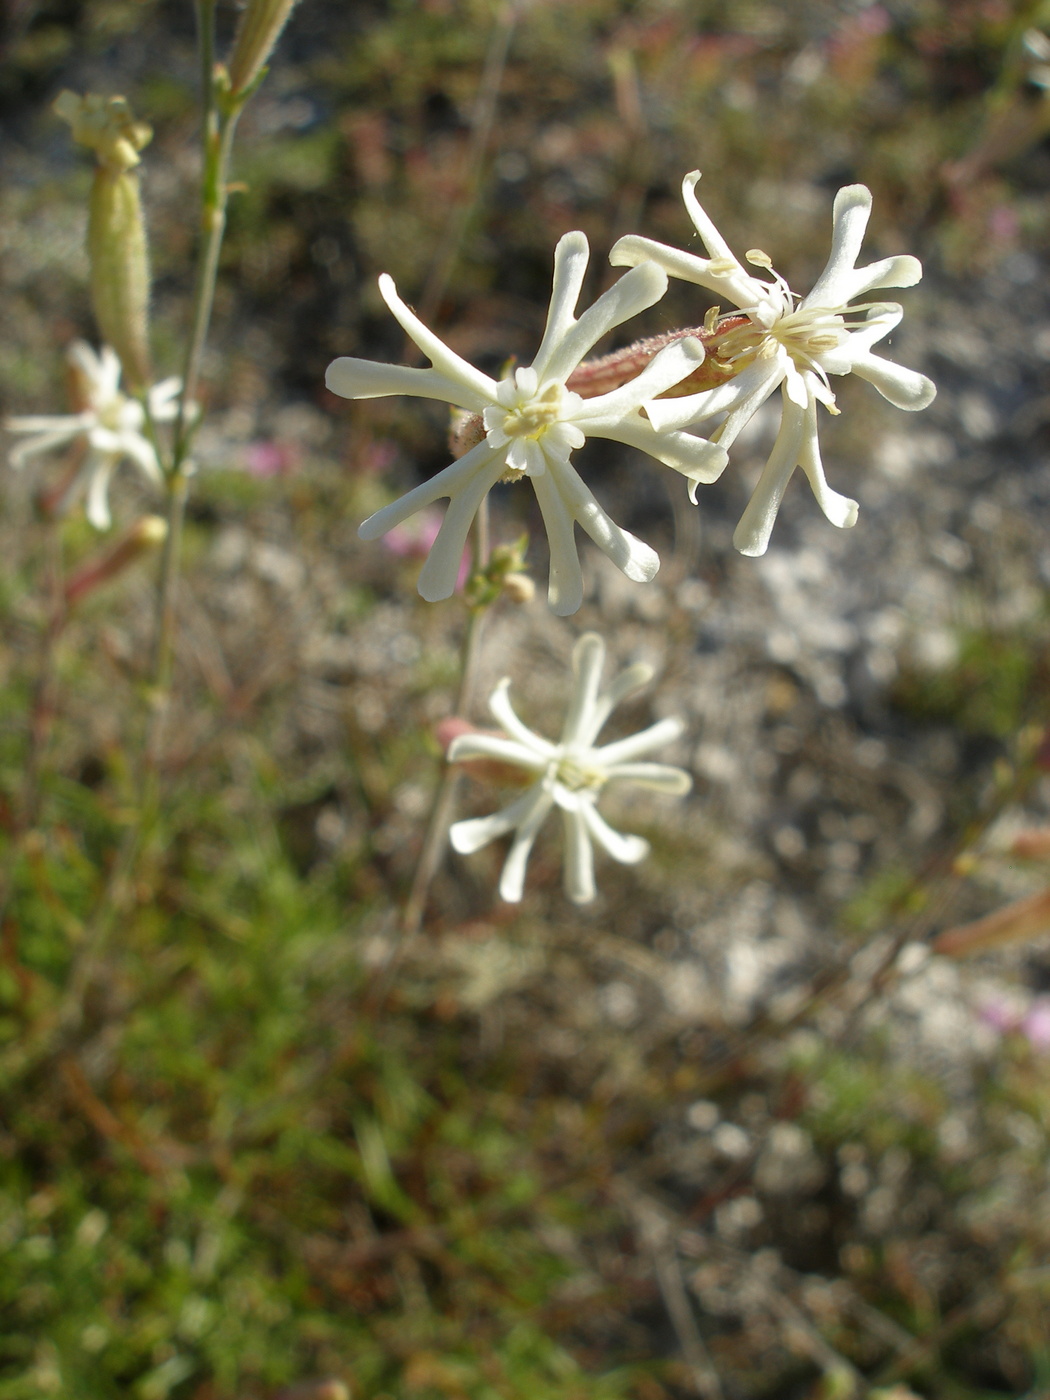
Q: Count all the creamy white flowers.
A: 4